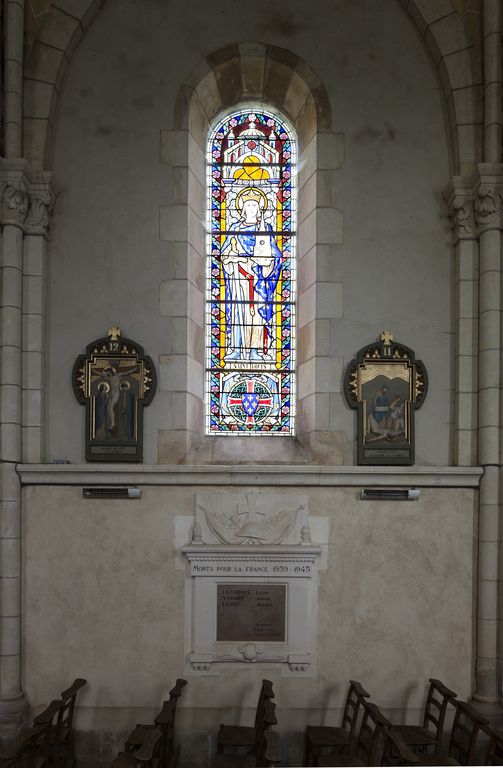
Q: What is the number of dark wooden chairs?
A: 15